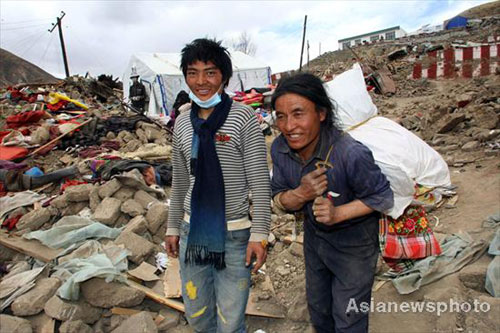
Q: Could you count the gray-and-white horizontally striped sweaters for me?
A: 1